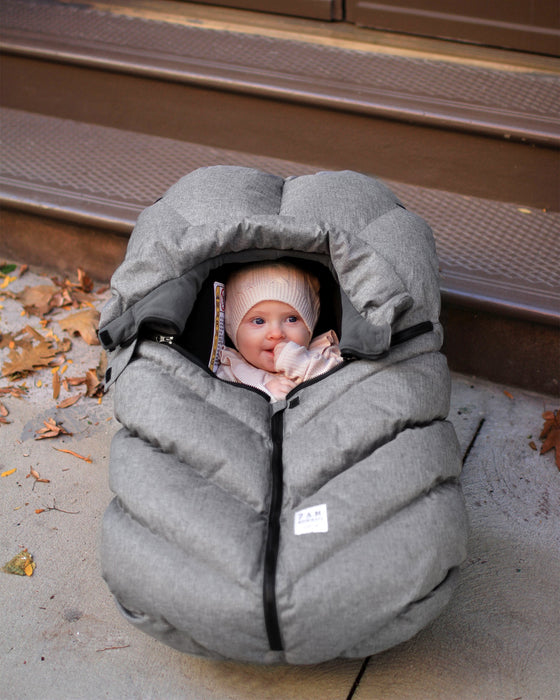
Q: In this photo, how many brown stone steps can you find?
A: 2